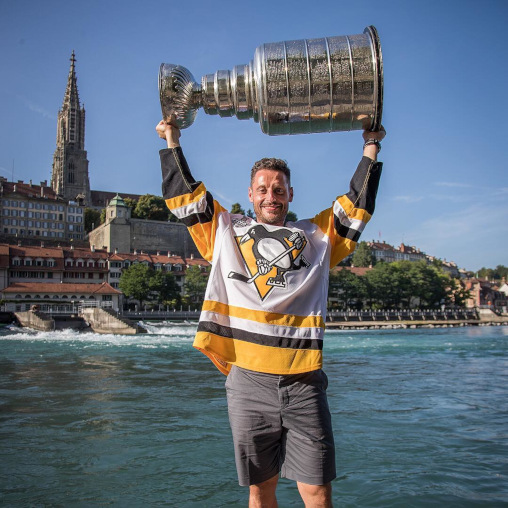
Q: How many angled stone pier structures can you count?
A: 2